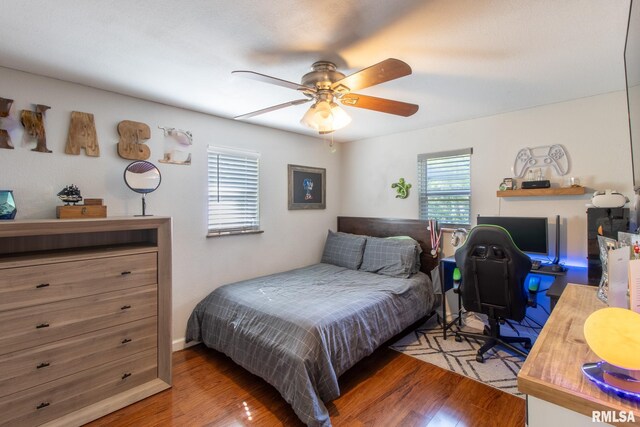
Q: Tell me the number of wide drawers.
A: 4